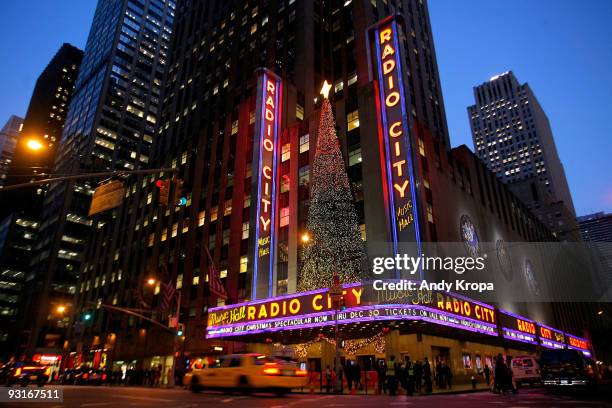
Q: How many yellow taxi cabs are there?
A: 1